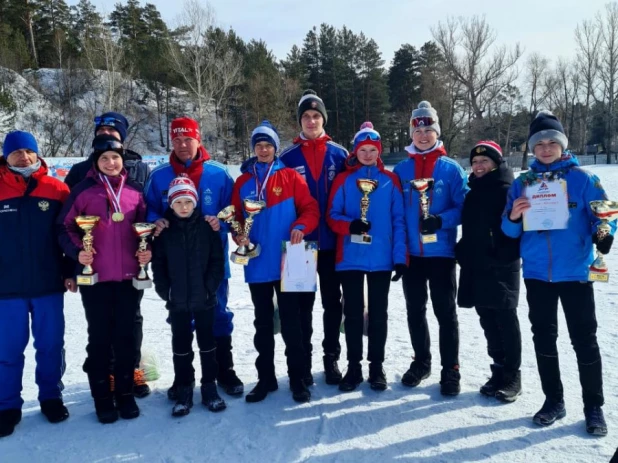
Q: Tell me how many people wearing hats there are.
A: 11